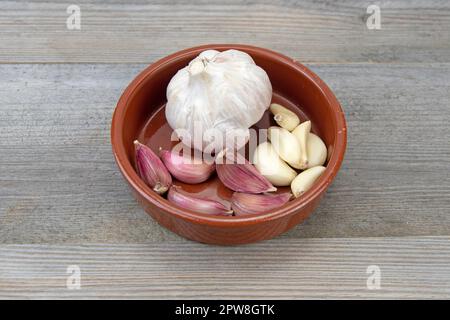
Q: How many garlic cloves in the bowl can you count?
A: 11